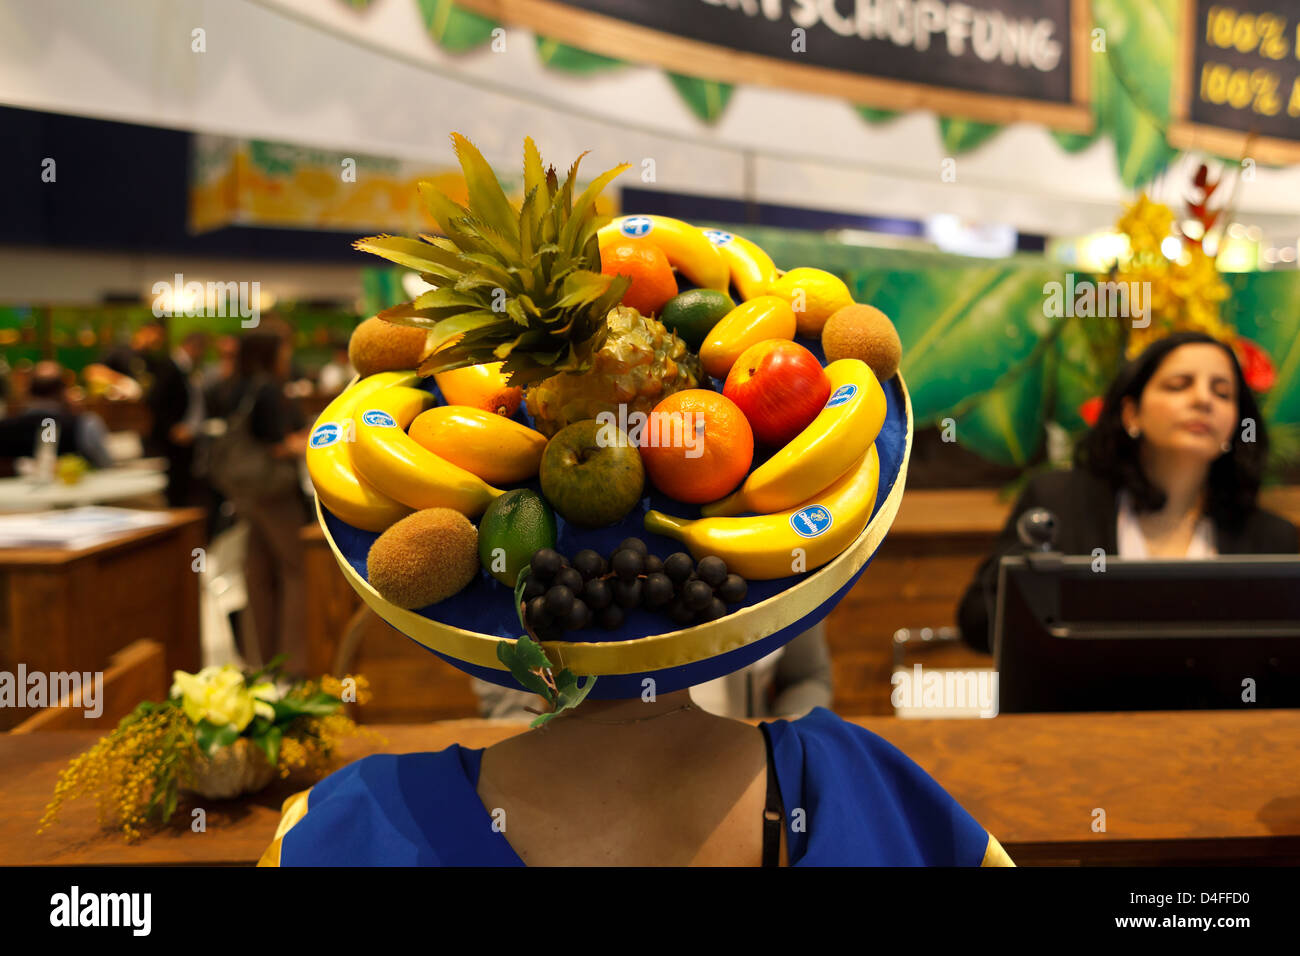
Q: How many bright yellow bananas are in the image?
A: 6